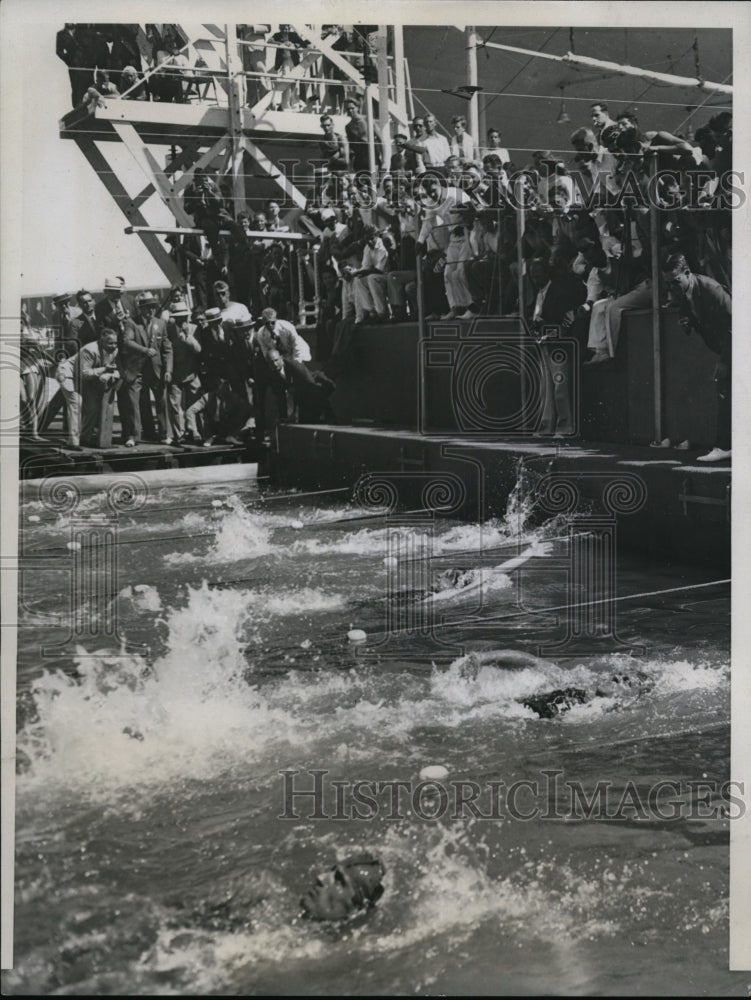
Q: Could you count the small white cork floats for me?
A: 7